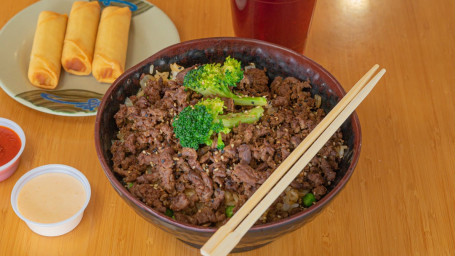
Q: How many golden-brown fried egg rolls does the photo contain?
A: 3